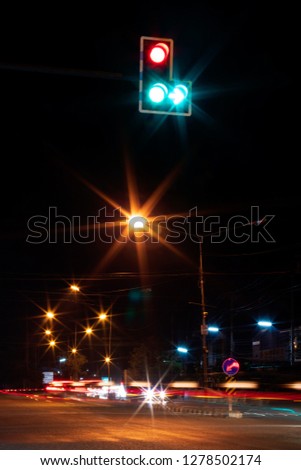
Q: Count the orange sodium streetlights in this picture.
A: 9